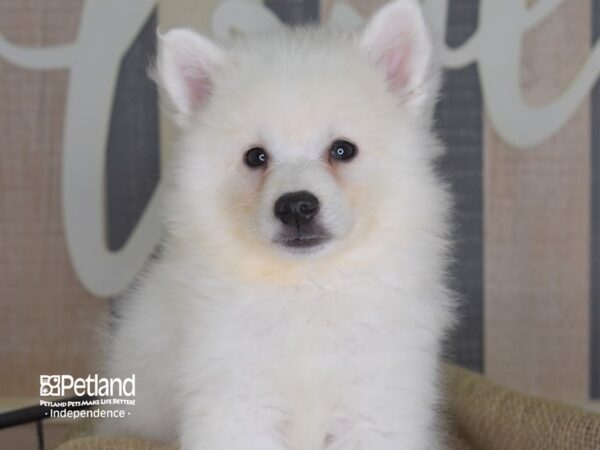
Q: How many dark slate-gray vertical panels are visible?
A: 4